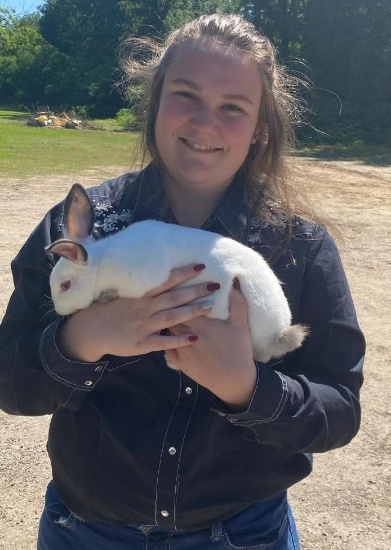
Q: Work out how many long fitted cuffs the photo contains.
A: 2